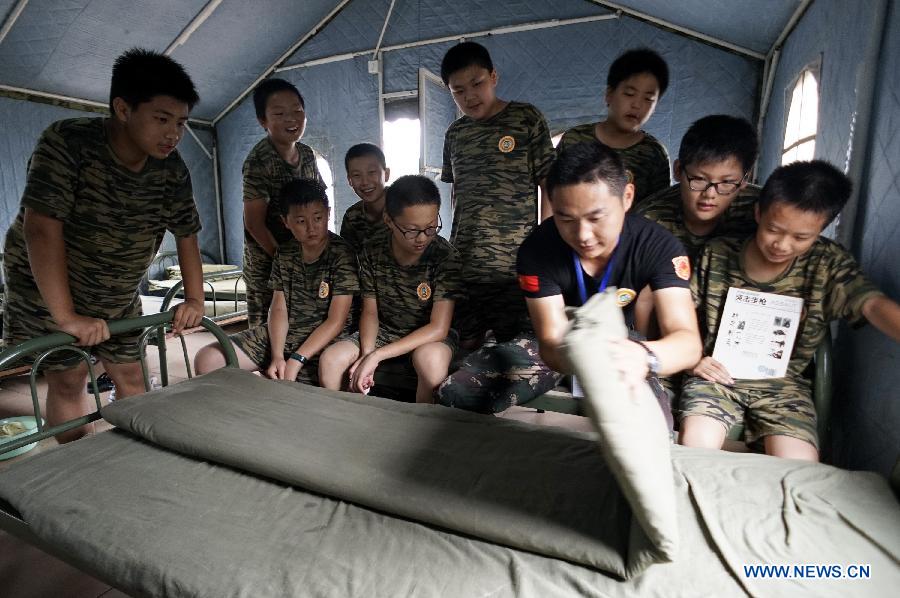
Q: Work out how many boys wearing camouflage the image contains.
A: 9